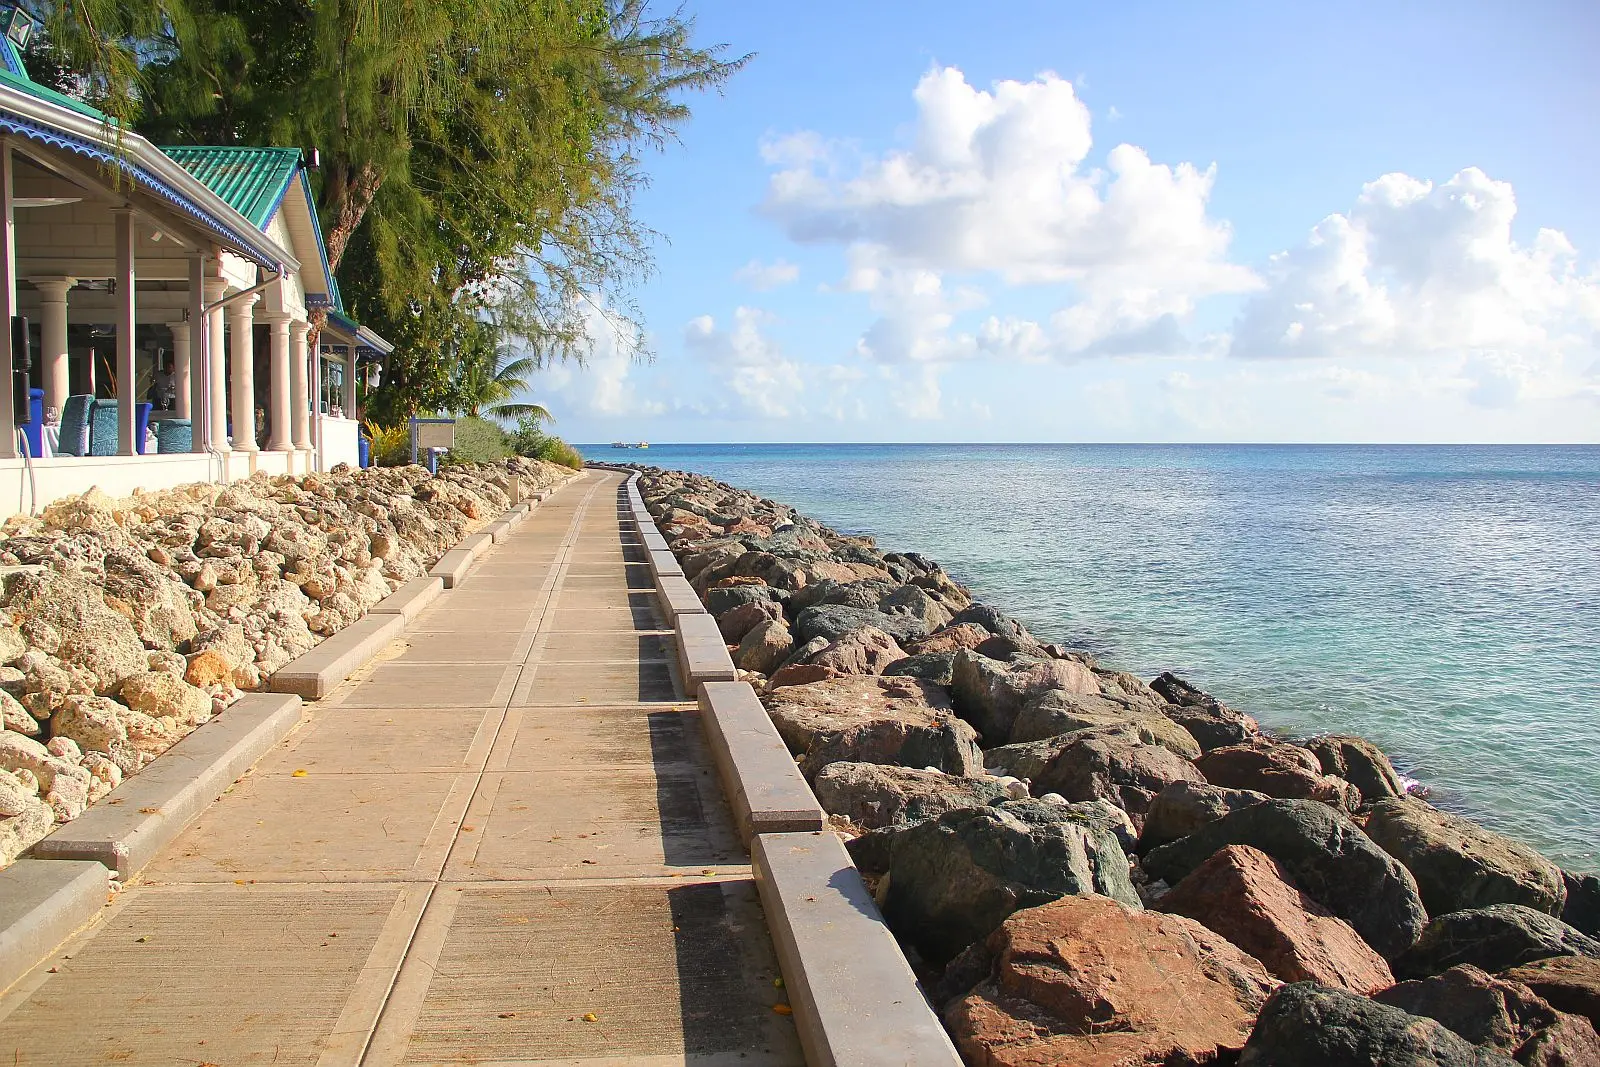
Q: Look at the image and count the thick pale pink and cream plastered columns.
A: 6